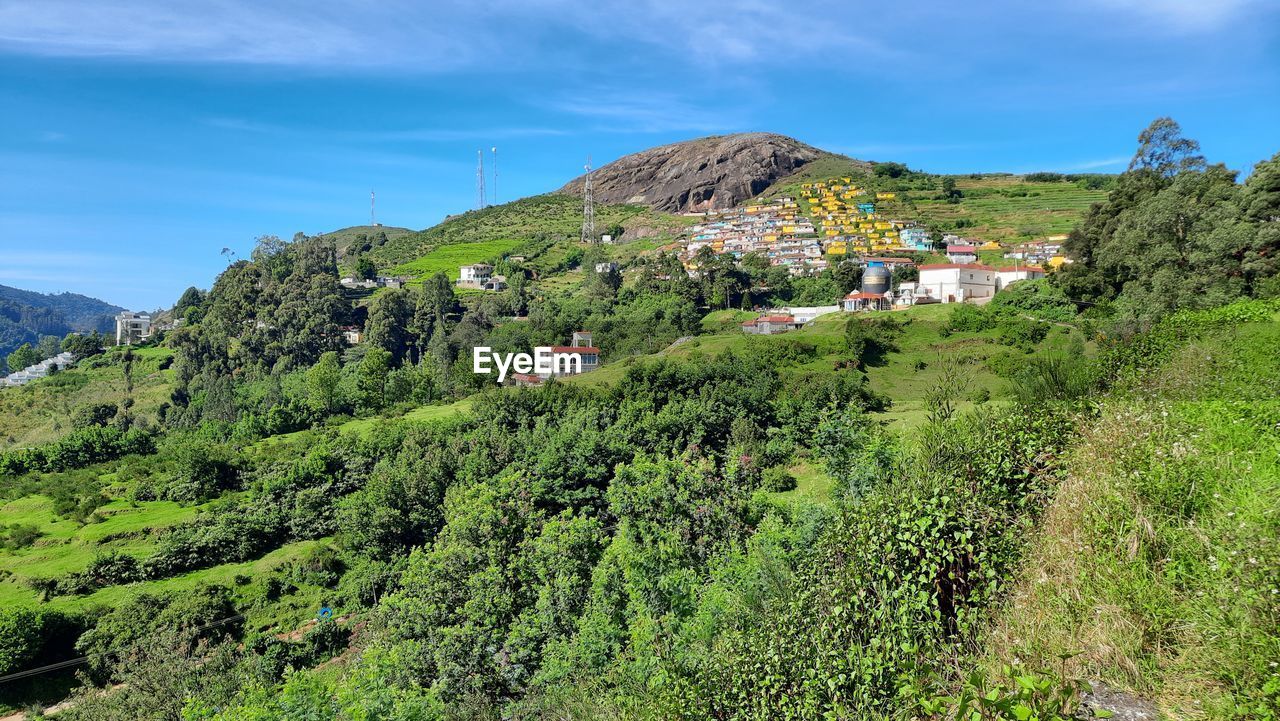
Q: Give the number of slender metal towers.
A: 4